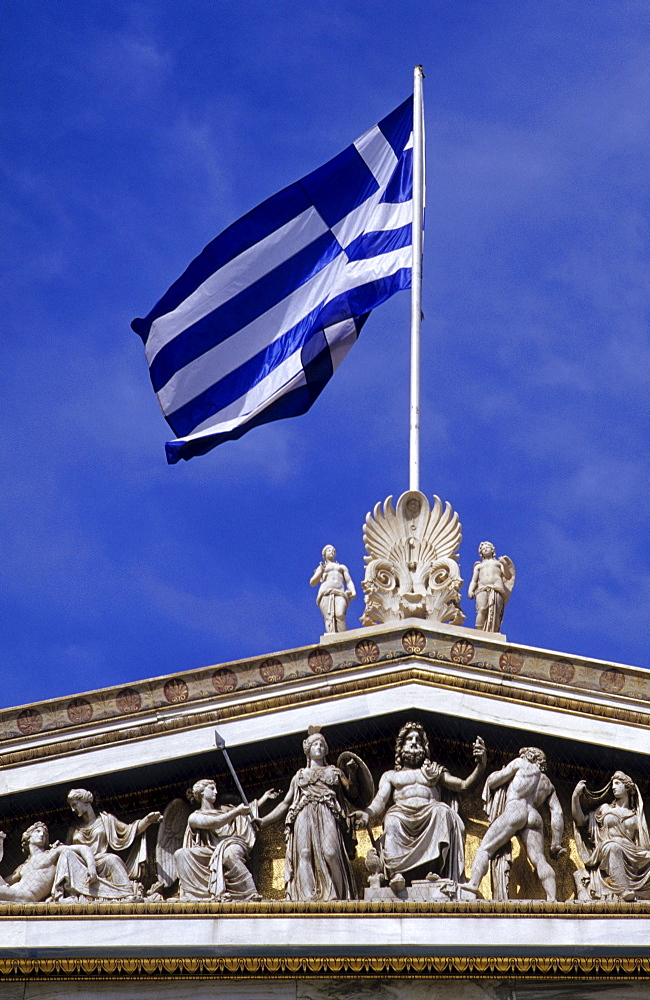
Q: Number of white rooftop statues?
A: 2